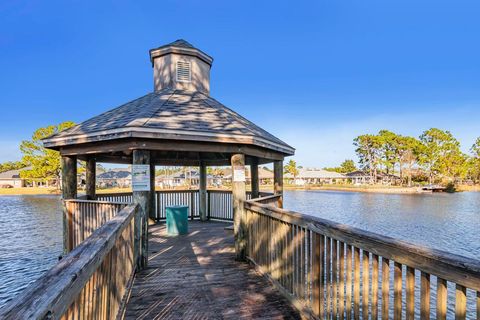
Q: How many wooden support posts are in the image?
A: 8